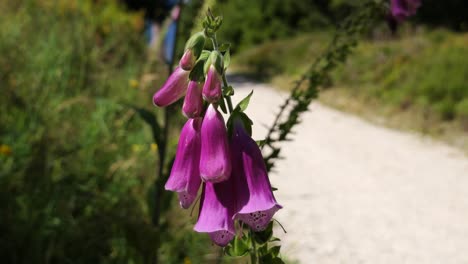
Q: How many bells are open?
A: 3